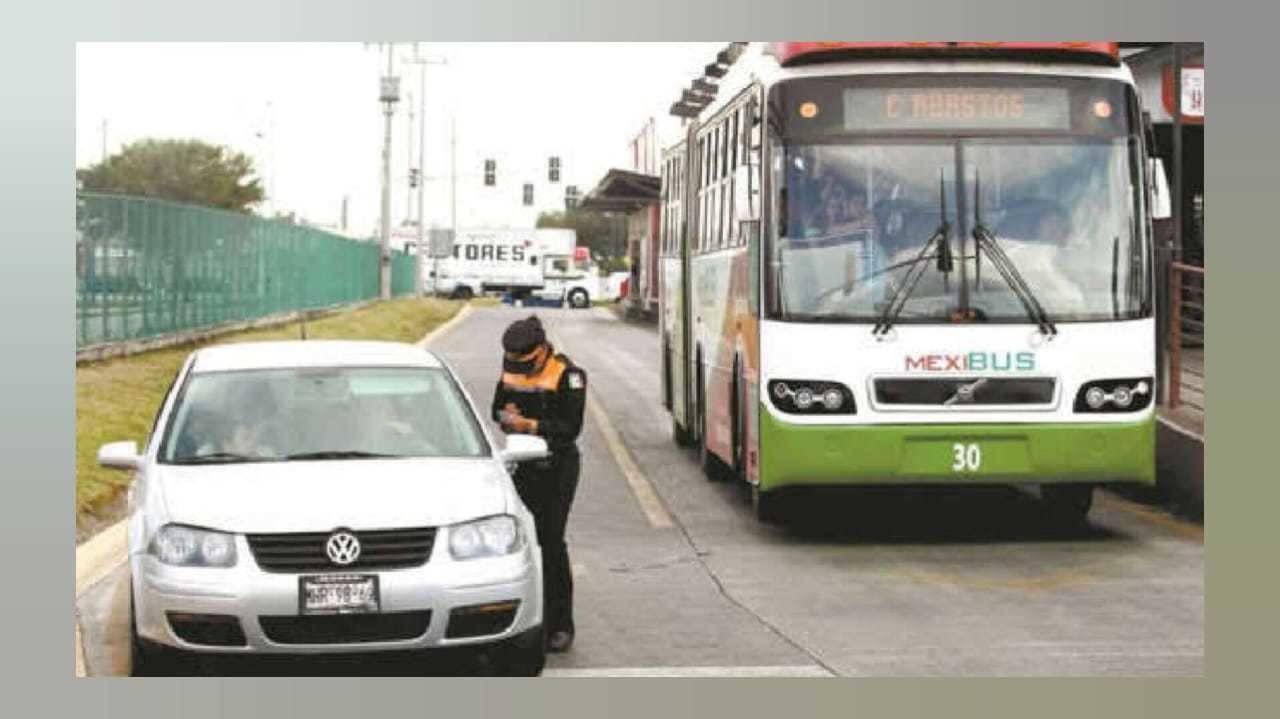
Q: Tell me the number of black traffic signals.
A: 4